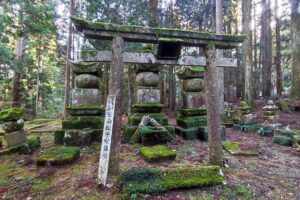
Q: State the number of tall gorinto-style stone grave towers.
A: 3